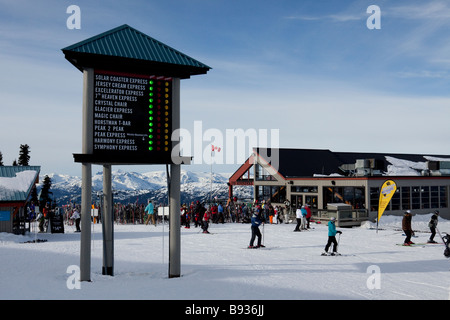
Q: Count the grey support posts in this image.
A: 3